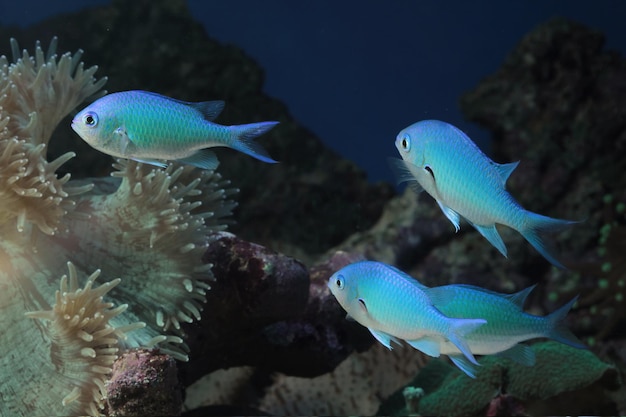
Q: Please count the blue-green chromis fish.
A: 4